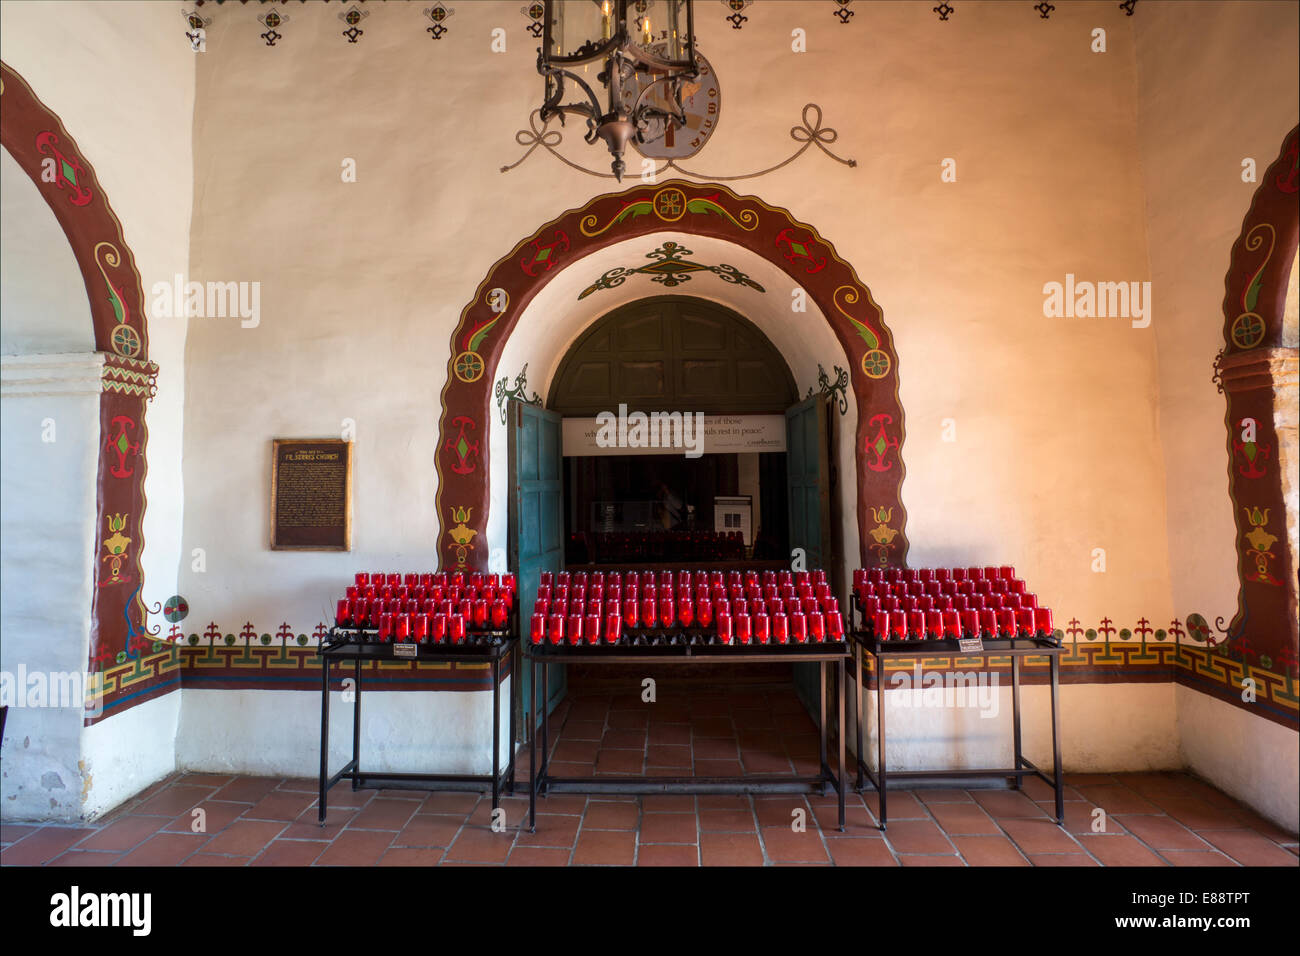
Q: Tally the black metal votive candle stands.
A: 3